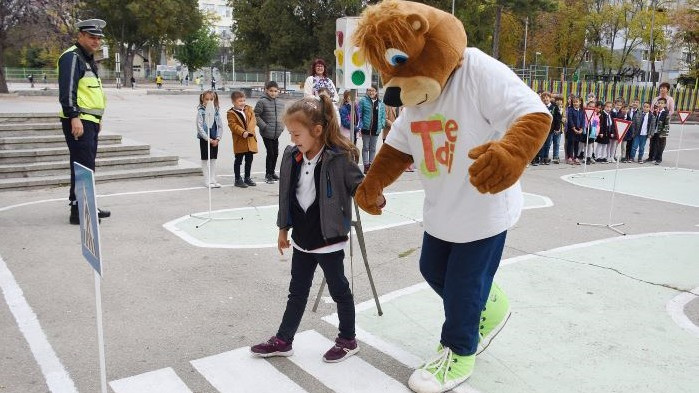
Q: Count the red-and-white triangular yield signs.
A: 3